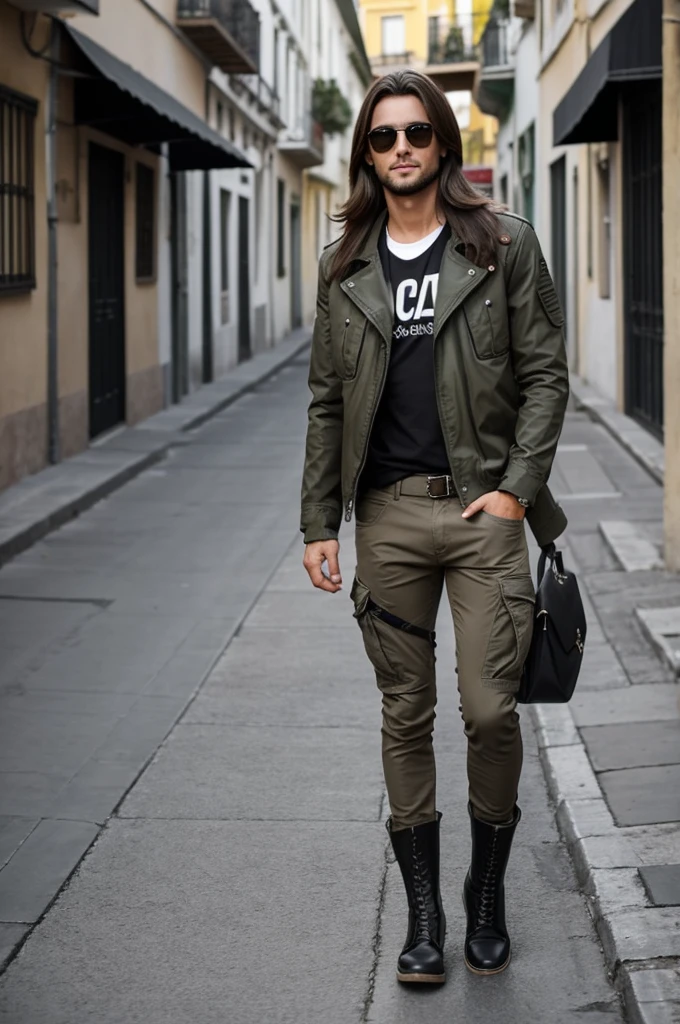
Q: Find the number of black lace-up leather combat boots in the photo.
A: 2